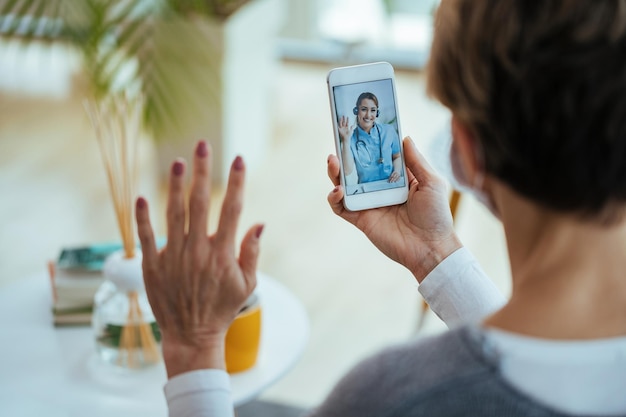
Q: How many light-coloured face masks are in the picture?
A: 1